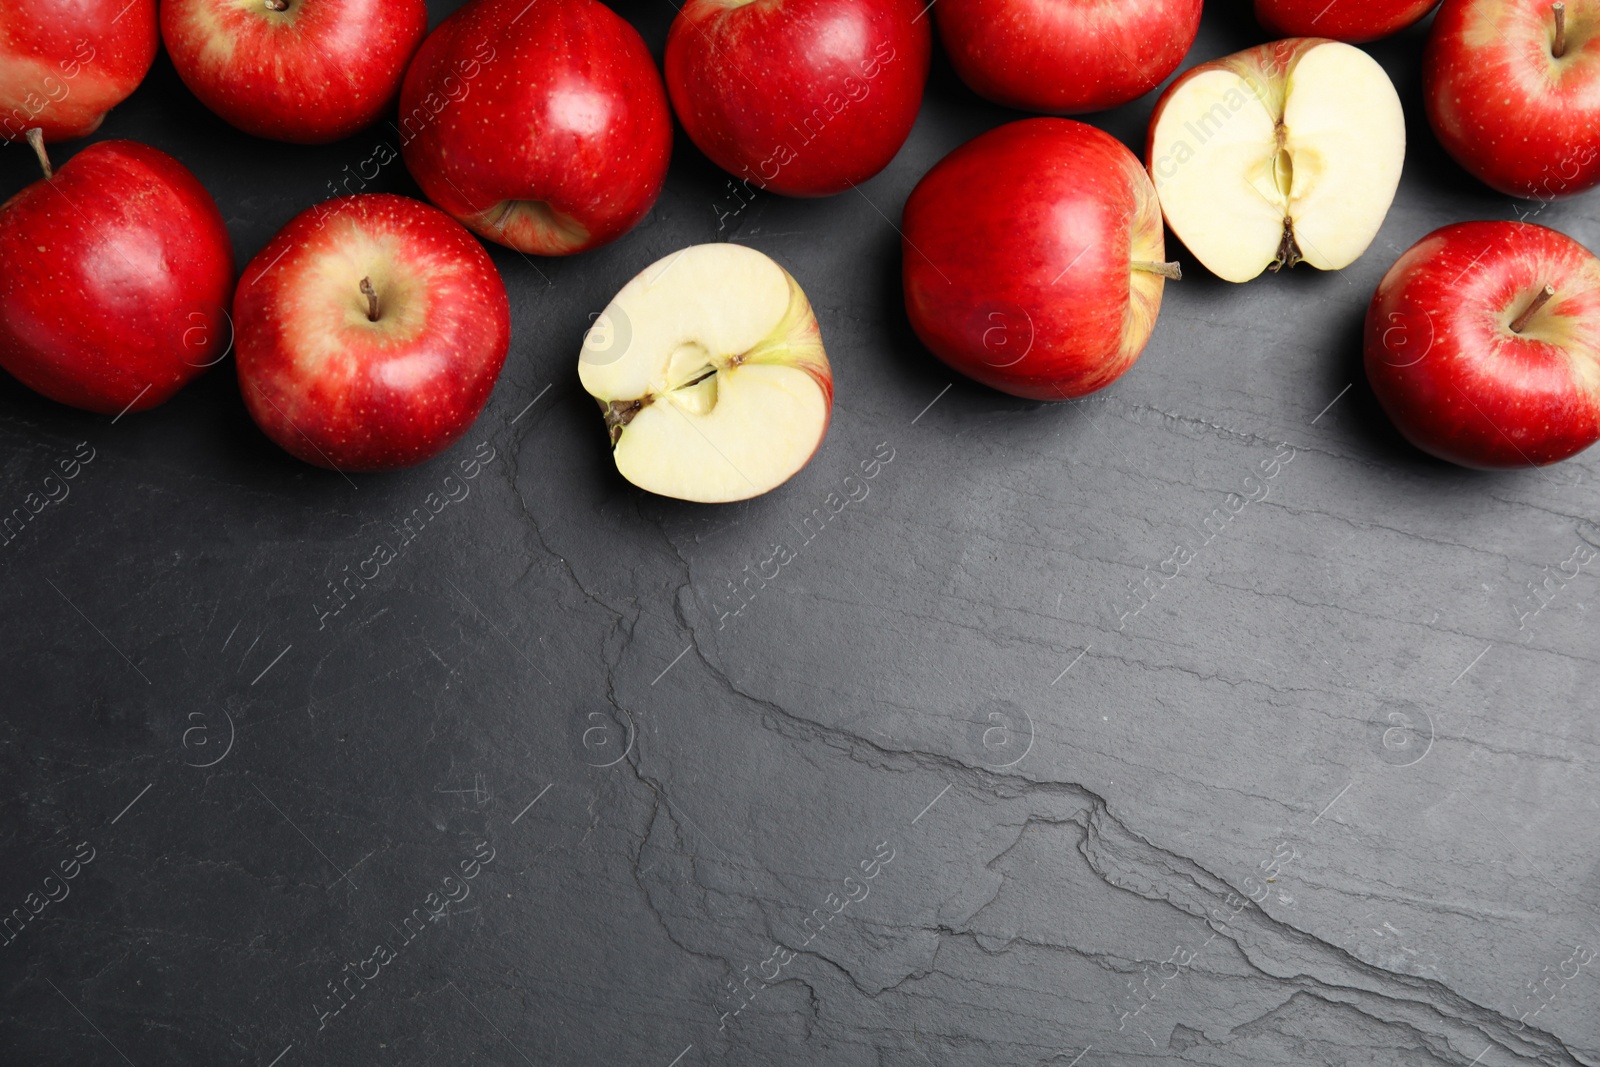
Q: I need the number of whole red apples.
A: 11